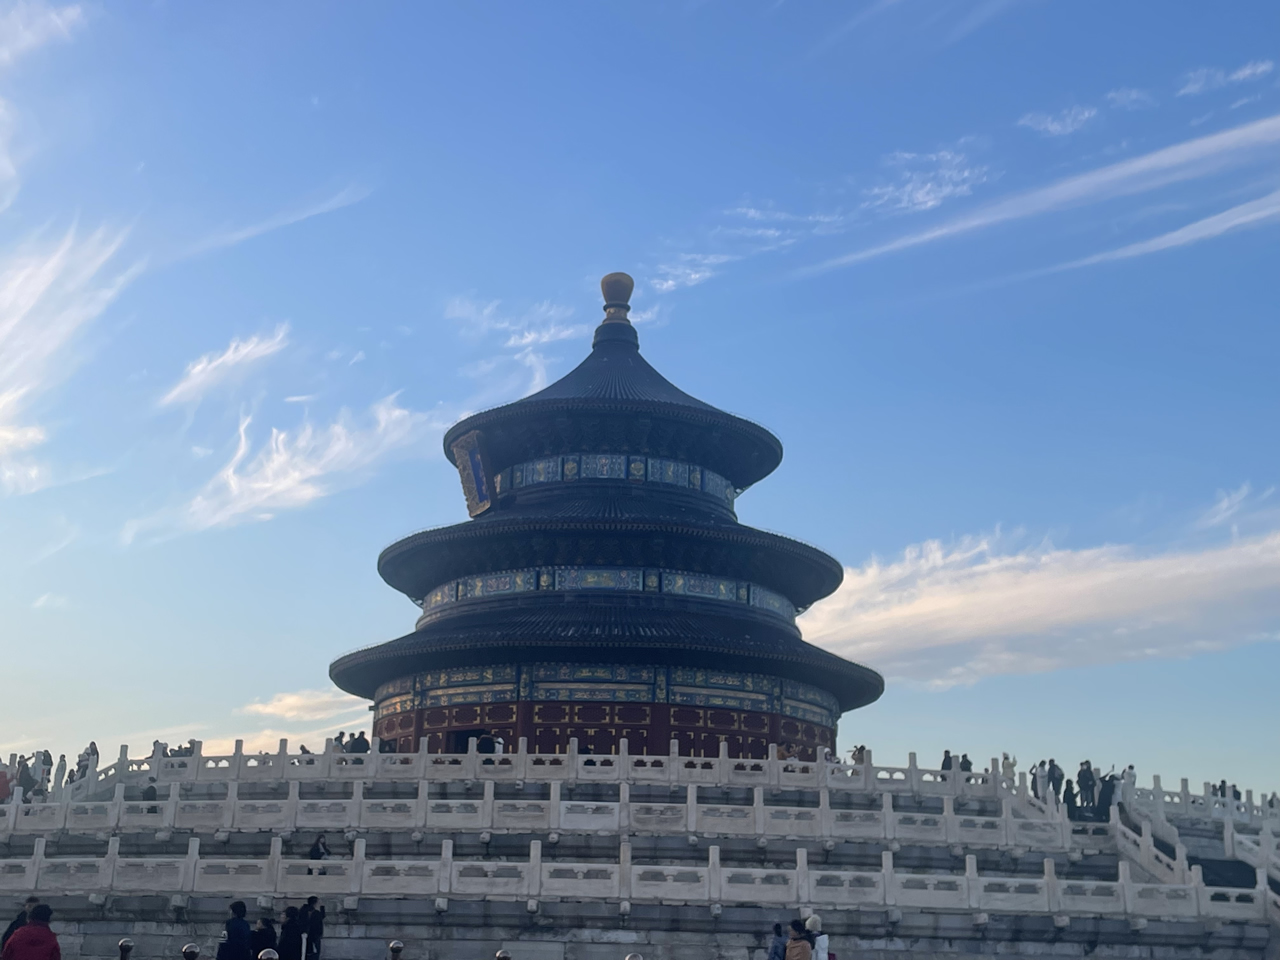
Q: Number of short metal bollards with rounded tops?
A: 6